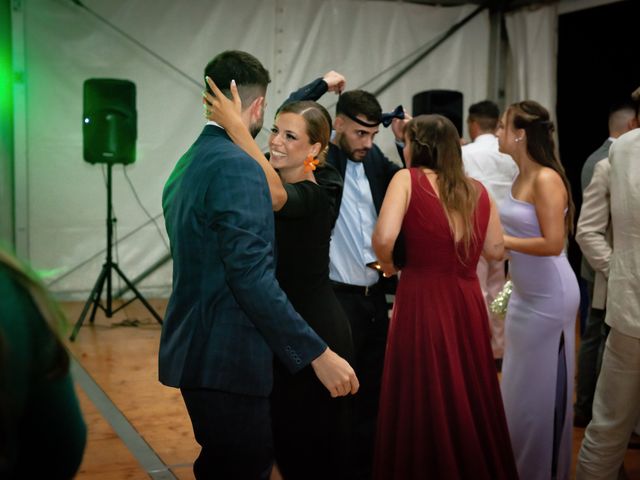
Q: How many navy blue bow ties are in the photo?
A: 1